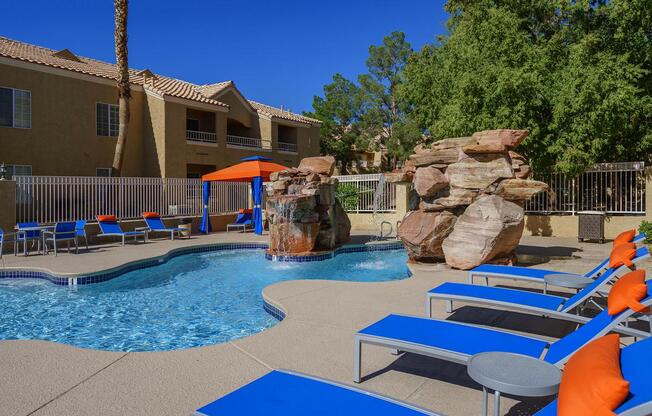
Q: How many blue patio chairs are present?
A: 11